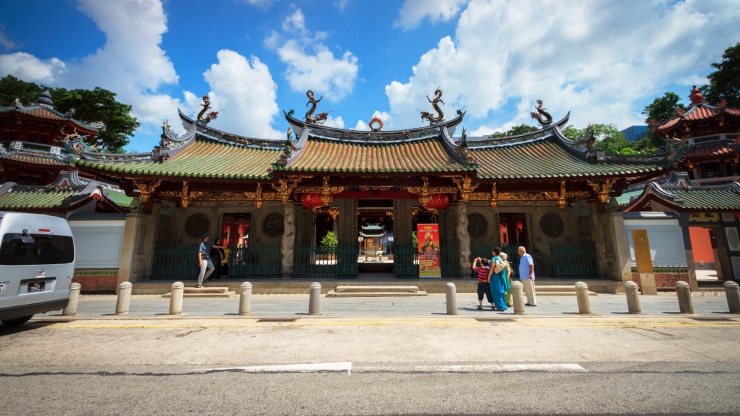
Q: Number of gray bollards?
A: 11